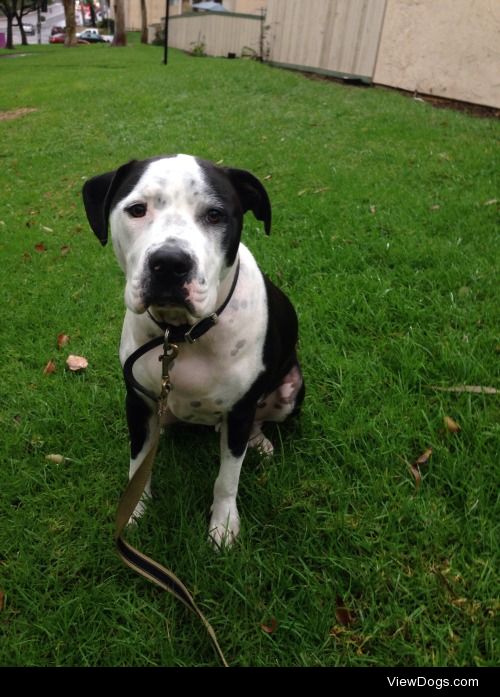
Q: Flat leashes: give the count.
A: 1